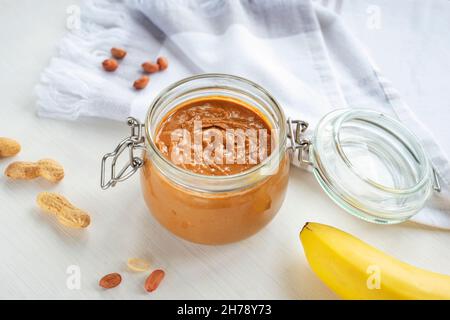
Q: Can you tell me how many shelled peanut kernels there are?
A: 8